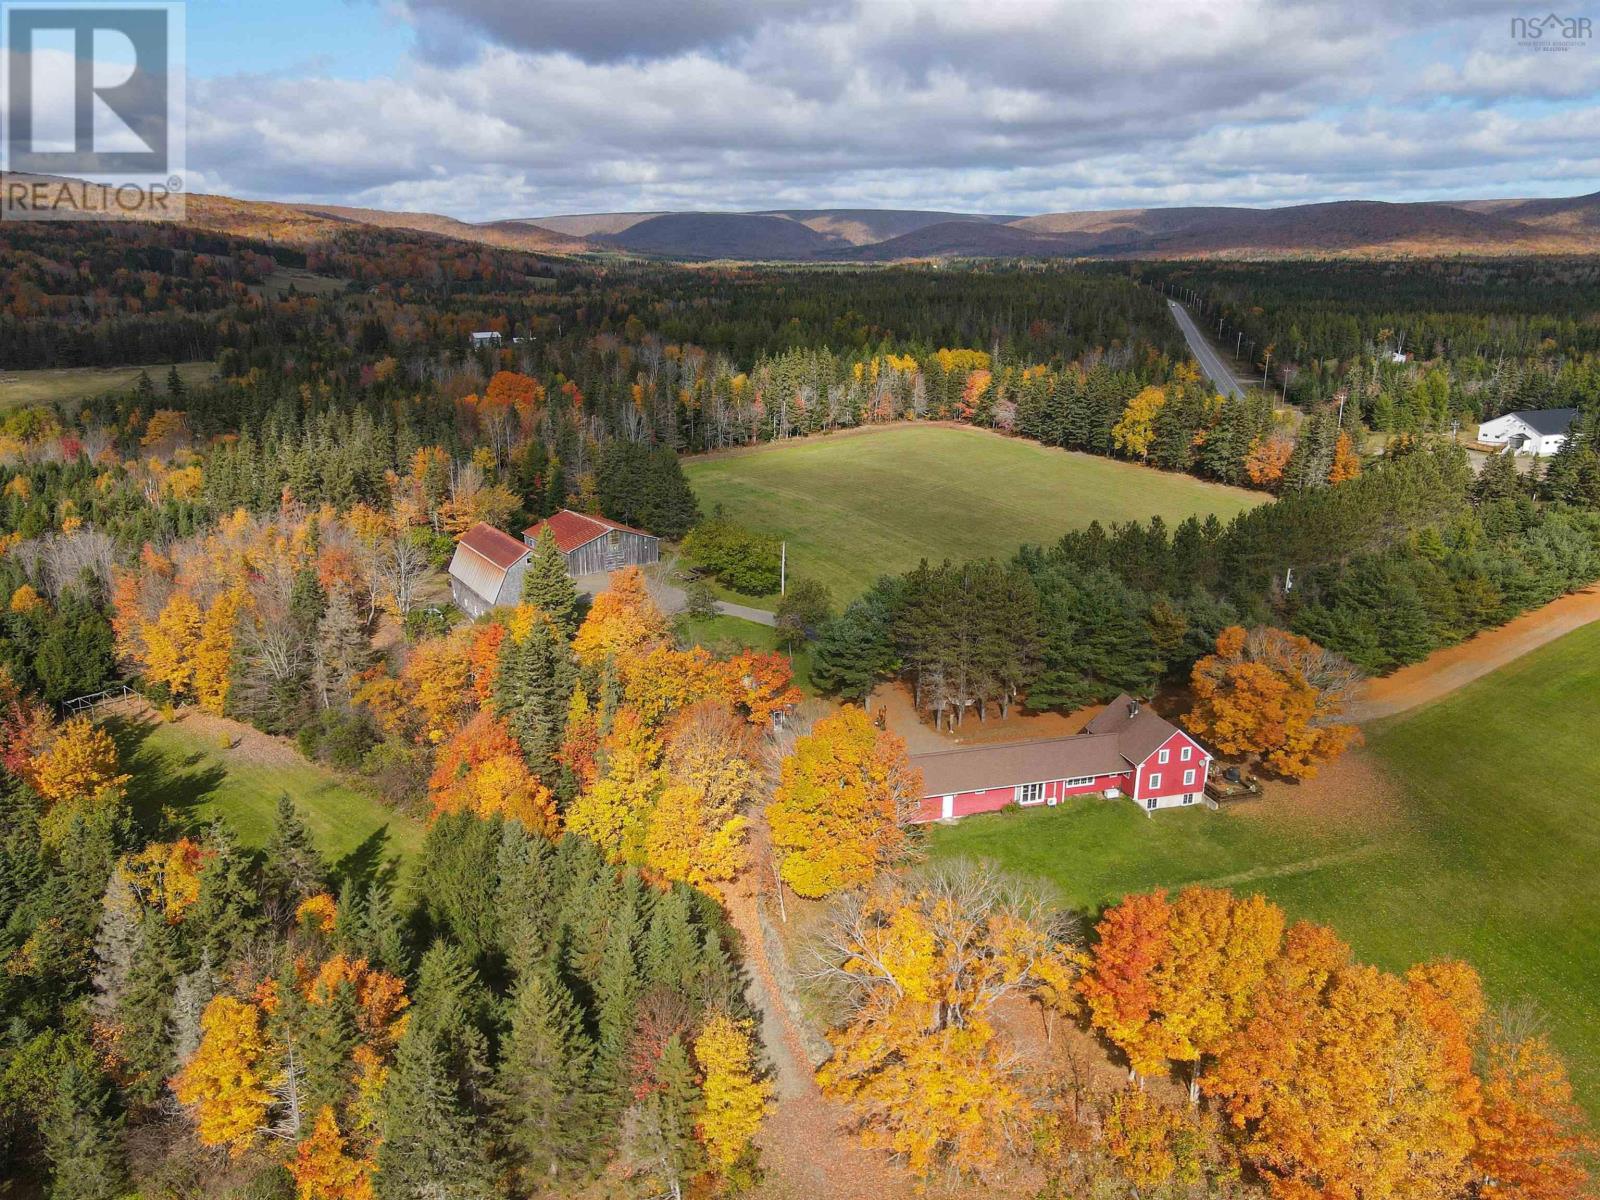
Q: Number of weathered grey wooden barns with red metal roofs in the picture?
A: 2